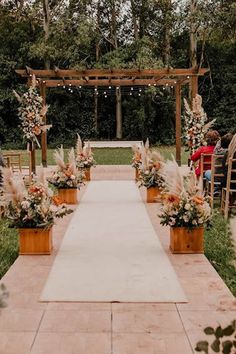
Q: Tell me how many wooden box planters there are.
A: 6